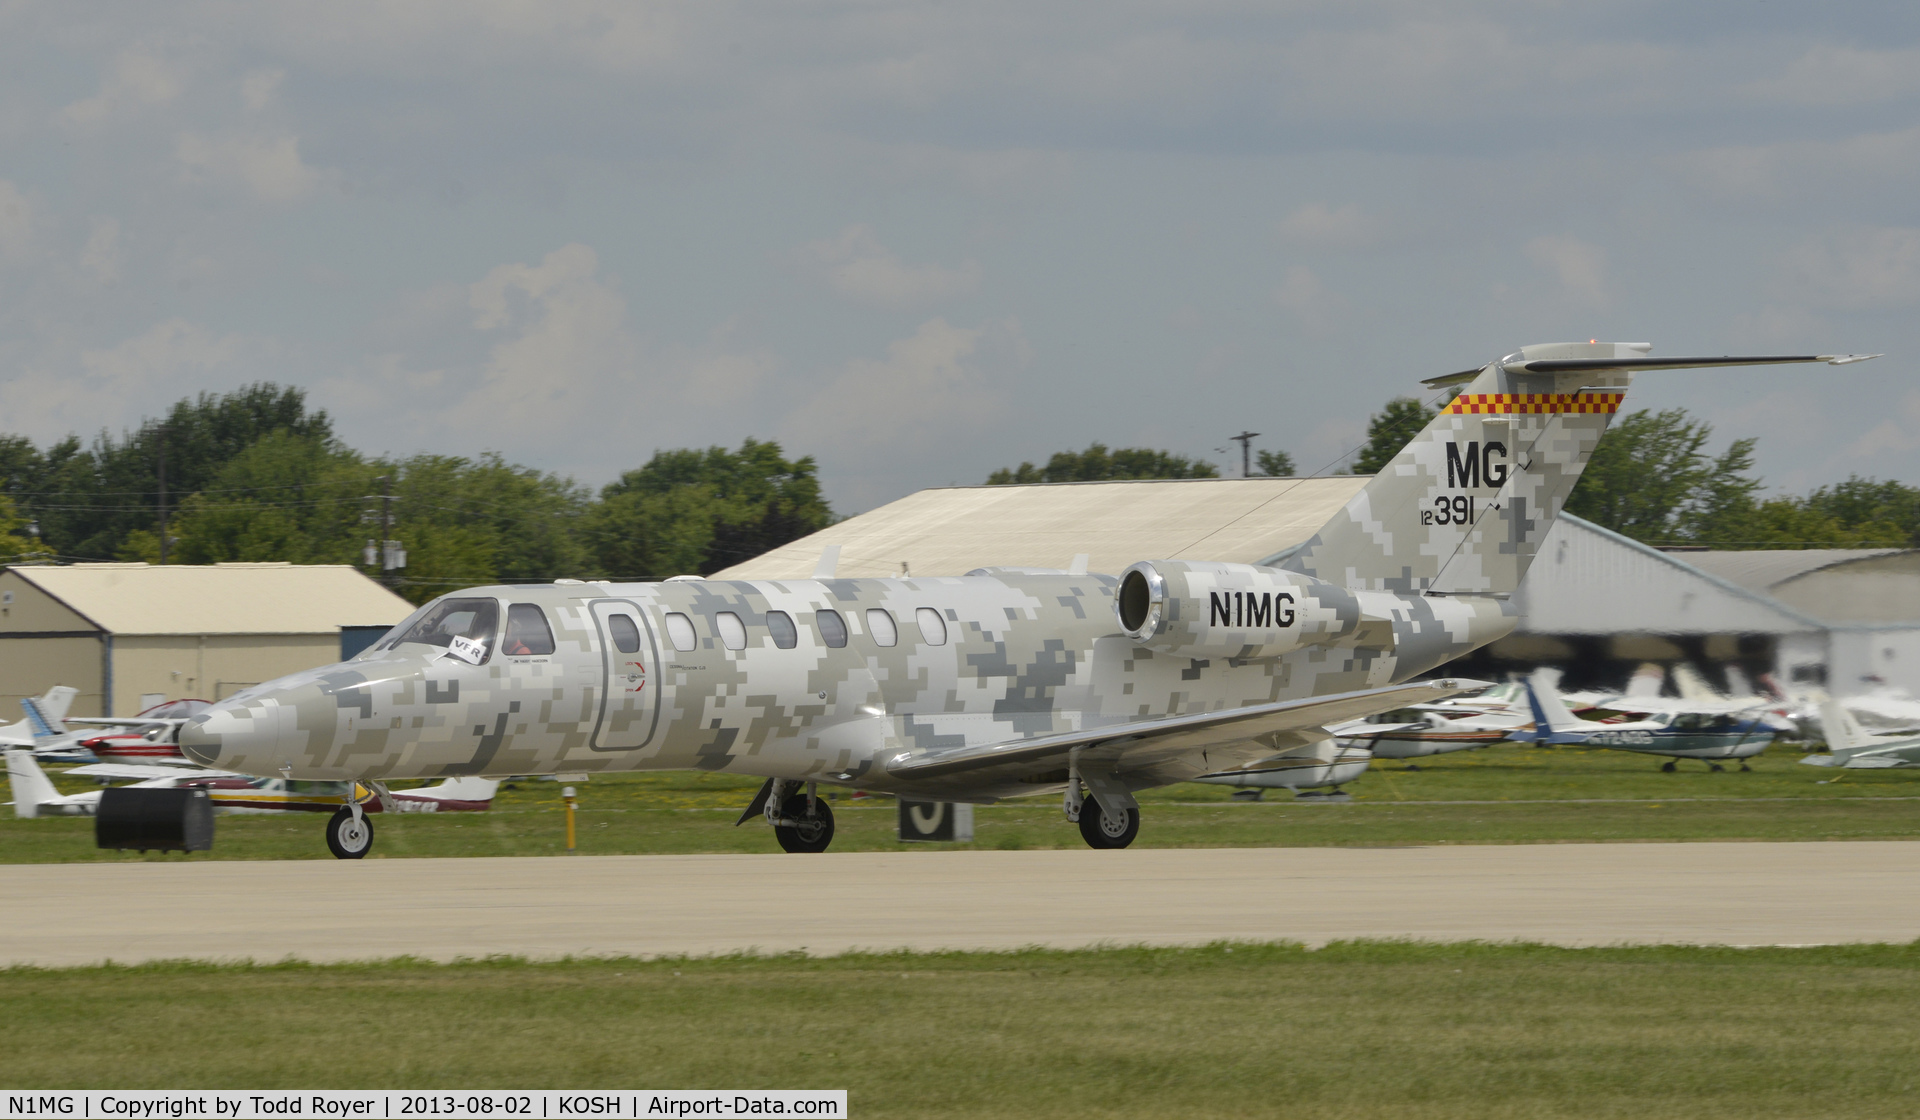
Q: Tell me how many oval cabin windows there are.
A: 7